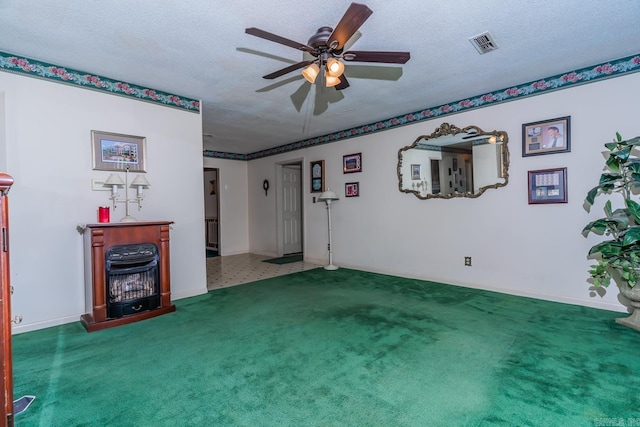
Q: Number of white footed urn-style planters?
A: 1